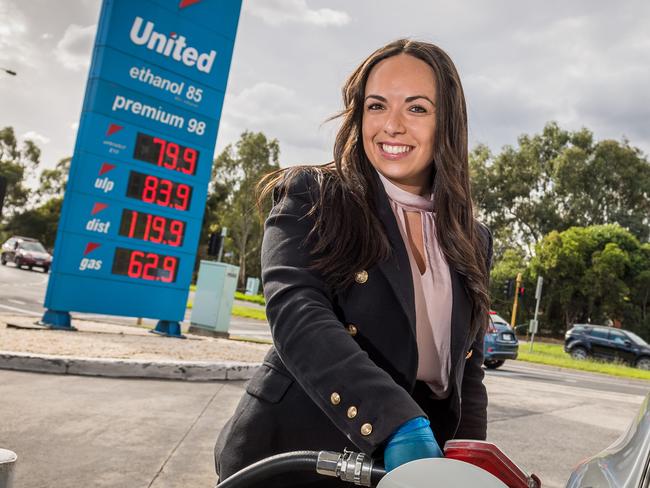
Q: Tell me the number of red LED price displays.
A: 4